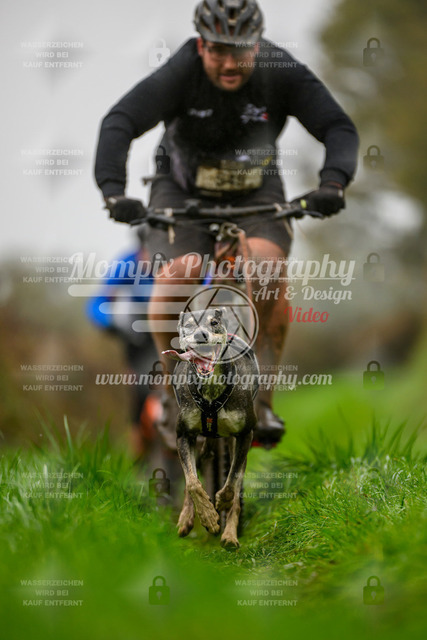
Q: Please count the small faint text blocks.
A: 12